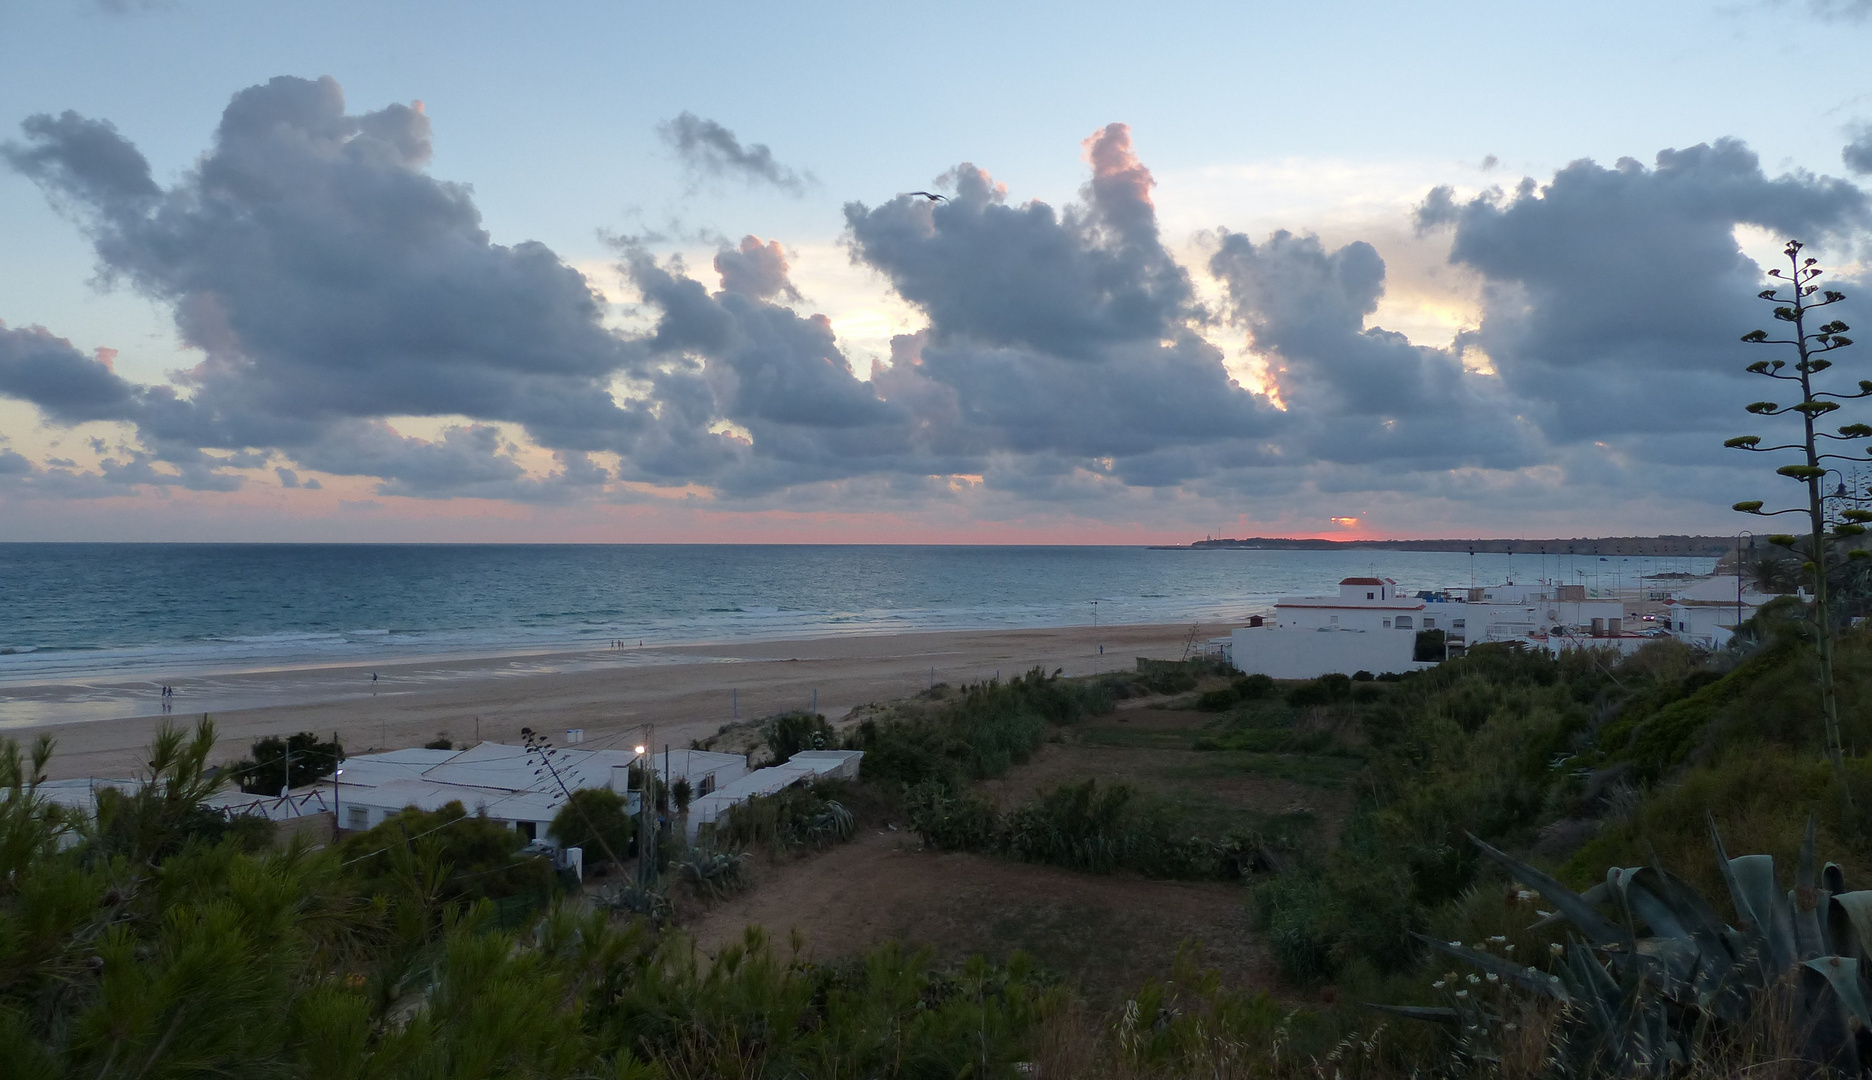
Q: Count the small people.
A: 8